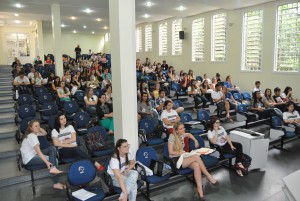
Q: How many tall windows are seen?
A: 8